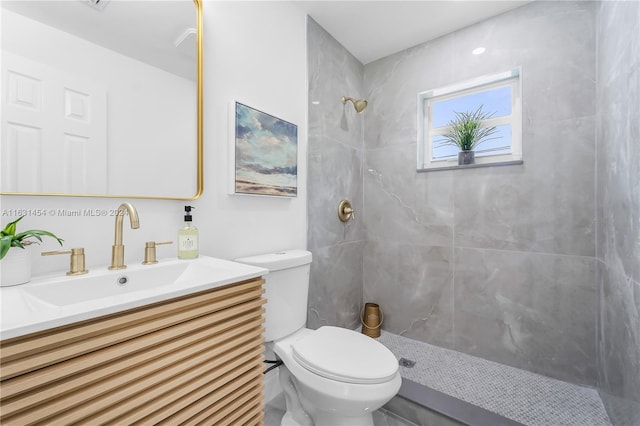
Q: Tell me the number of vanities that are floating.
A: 1